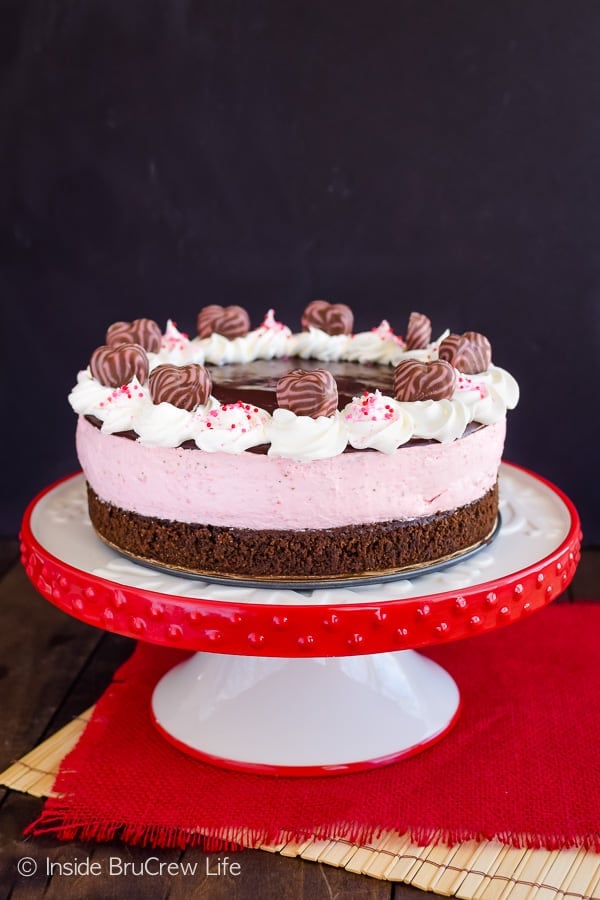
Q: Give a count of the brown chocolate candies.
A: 9